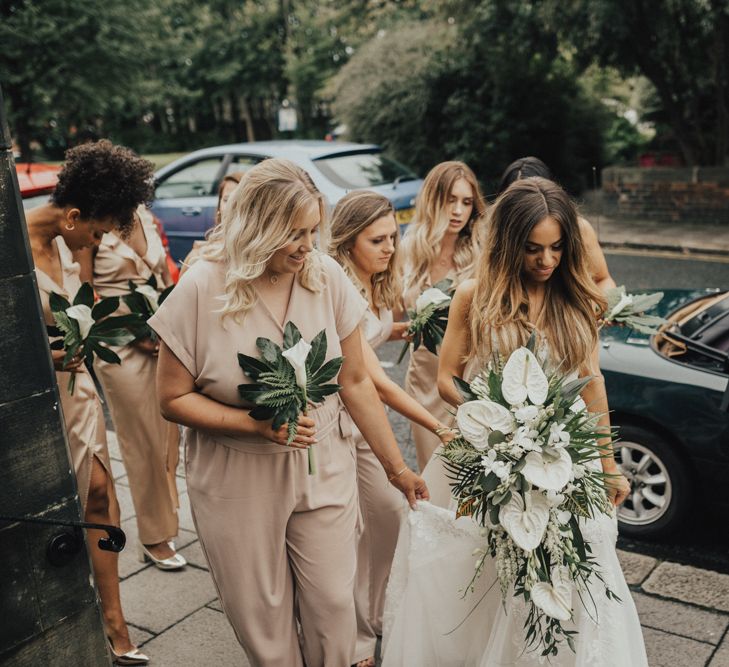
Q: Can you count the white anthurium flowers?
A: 5